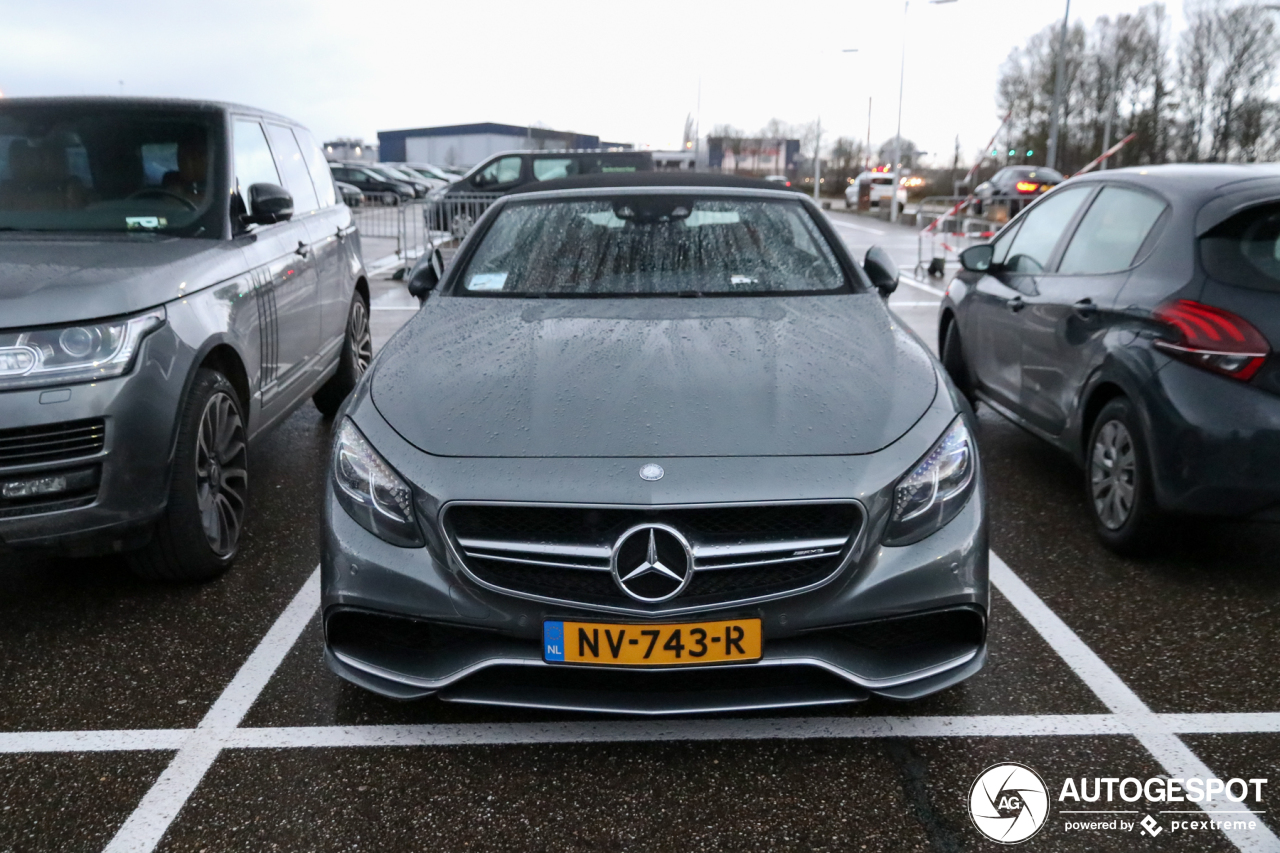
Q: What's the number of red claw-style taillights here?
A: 1